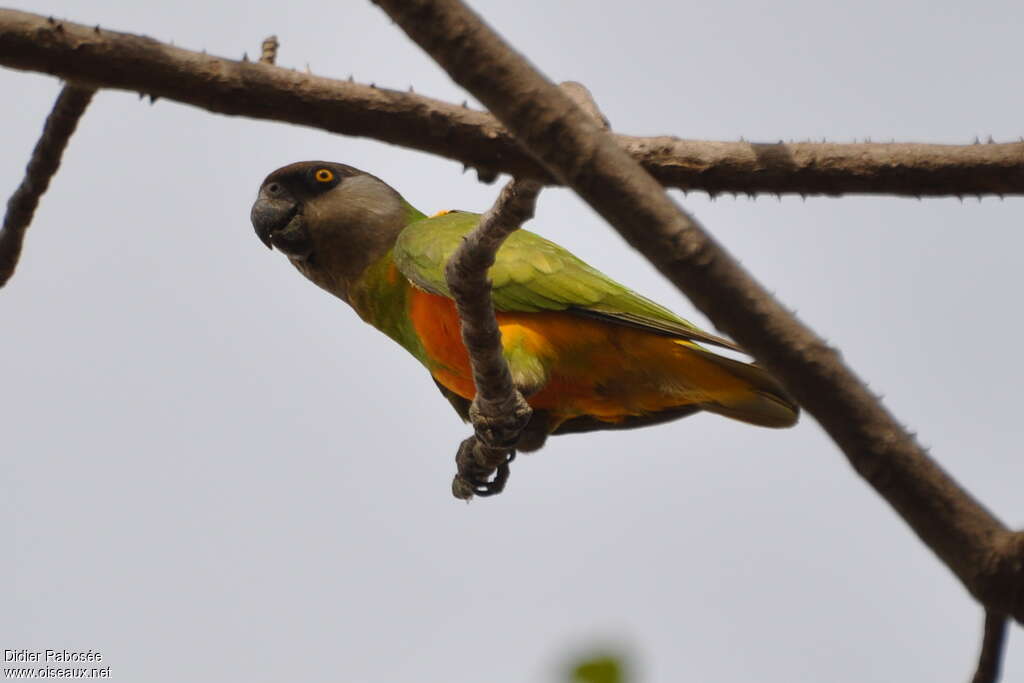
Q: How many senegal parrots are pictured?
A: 1